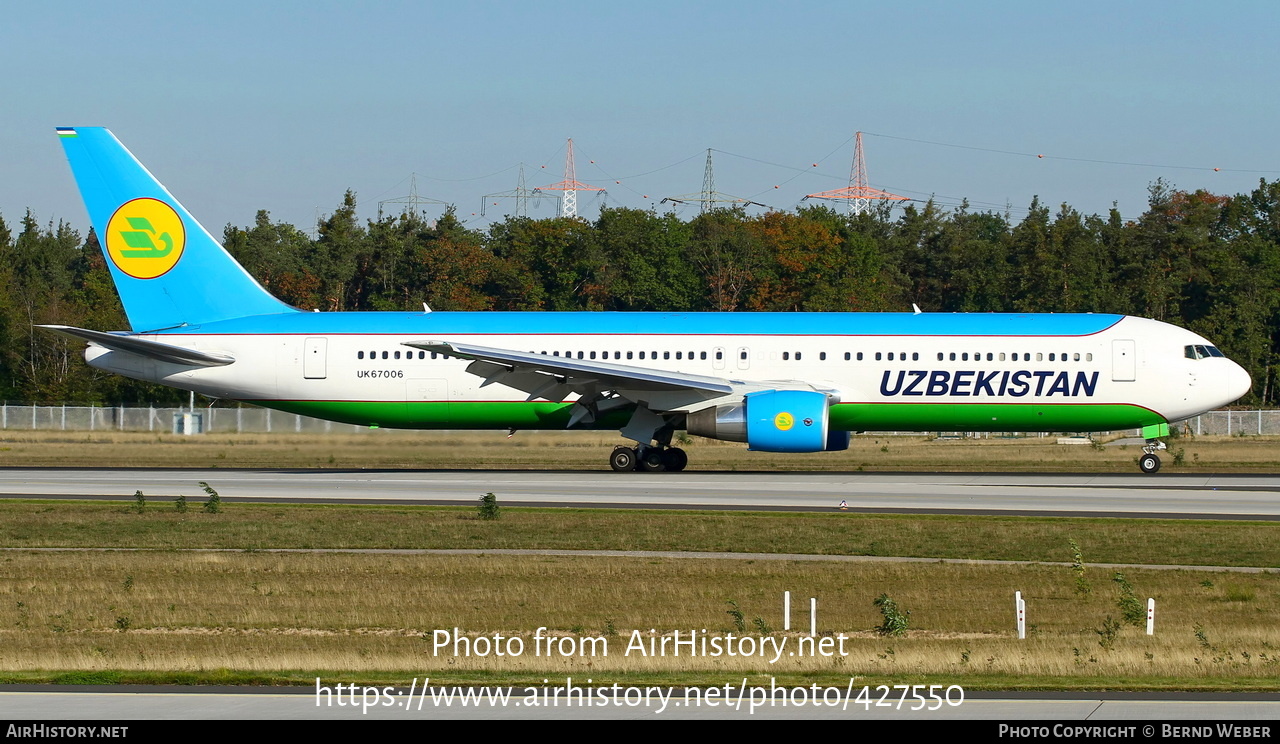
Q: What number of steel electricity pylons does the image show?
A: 5